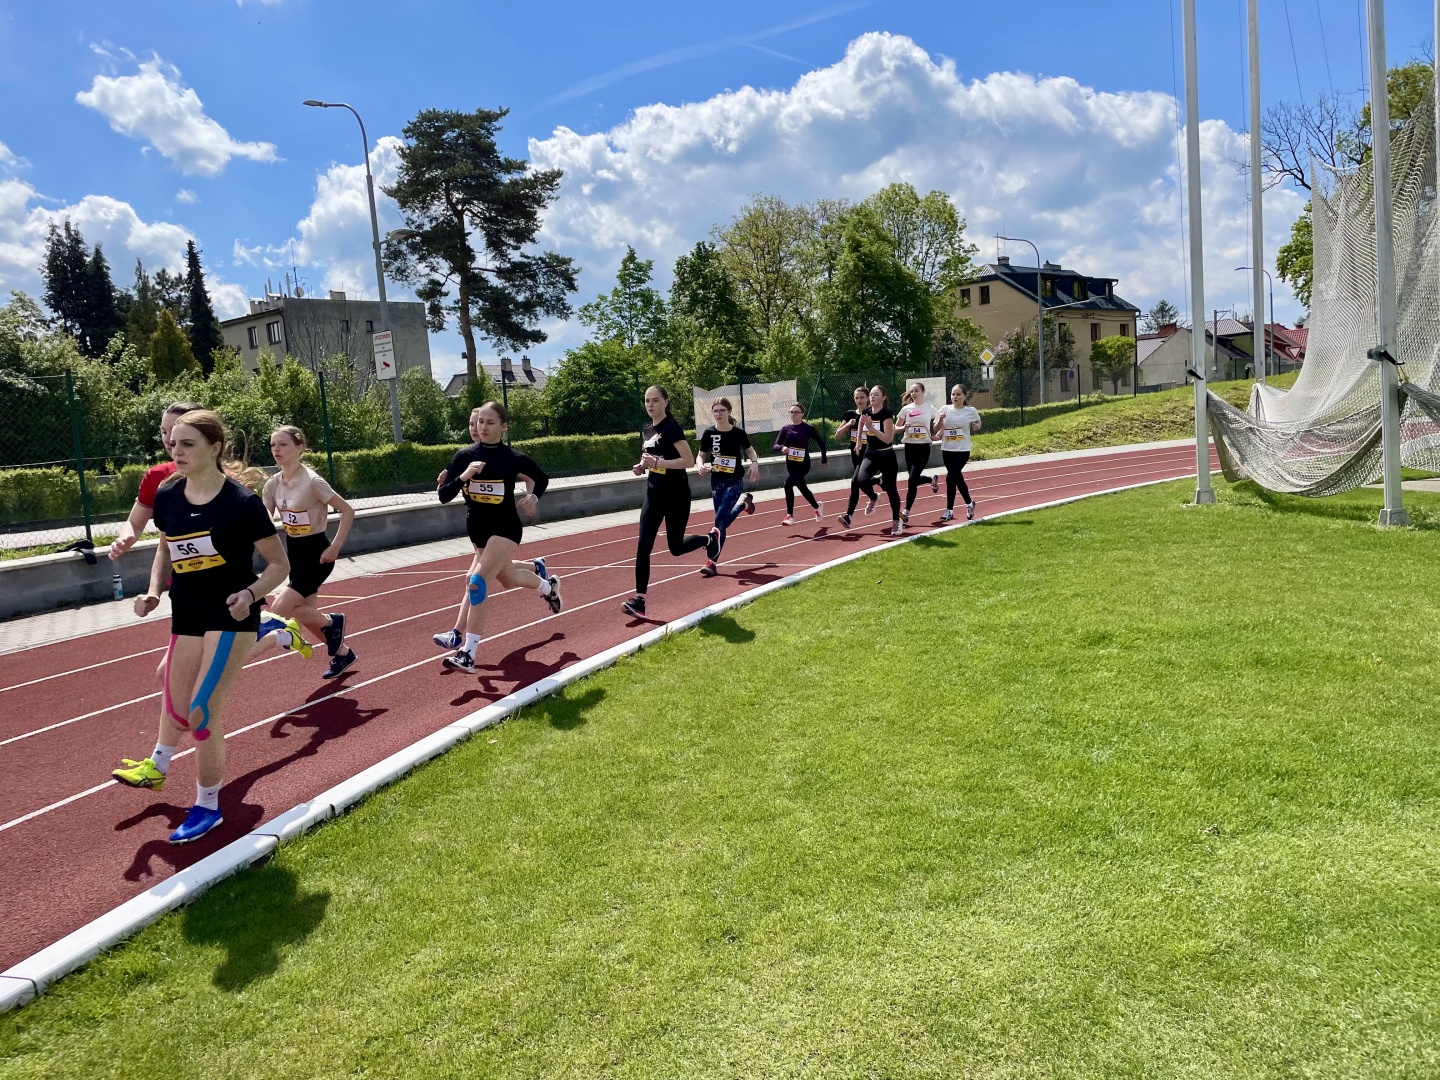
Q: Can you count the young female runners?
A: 12